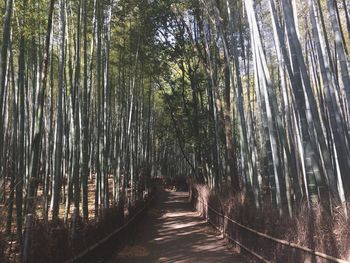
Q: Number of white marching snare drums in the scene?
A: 0